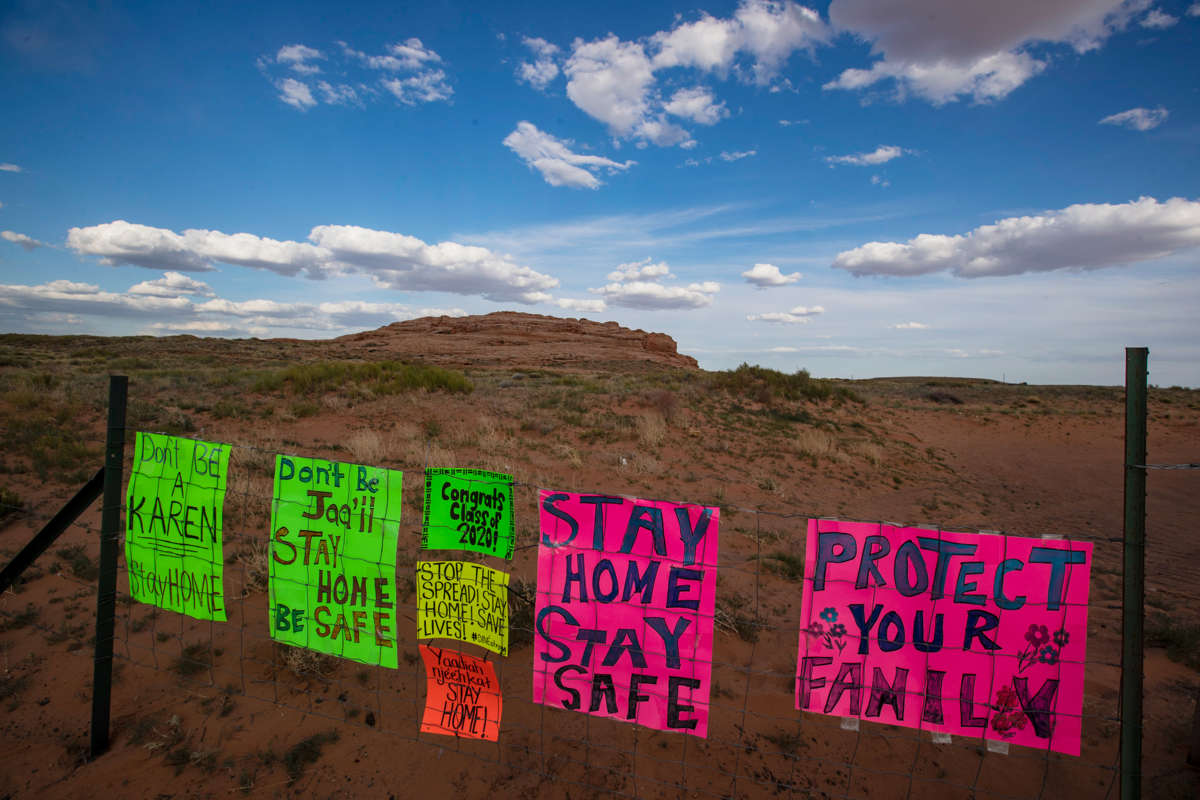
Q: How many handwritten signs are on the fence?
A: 7